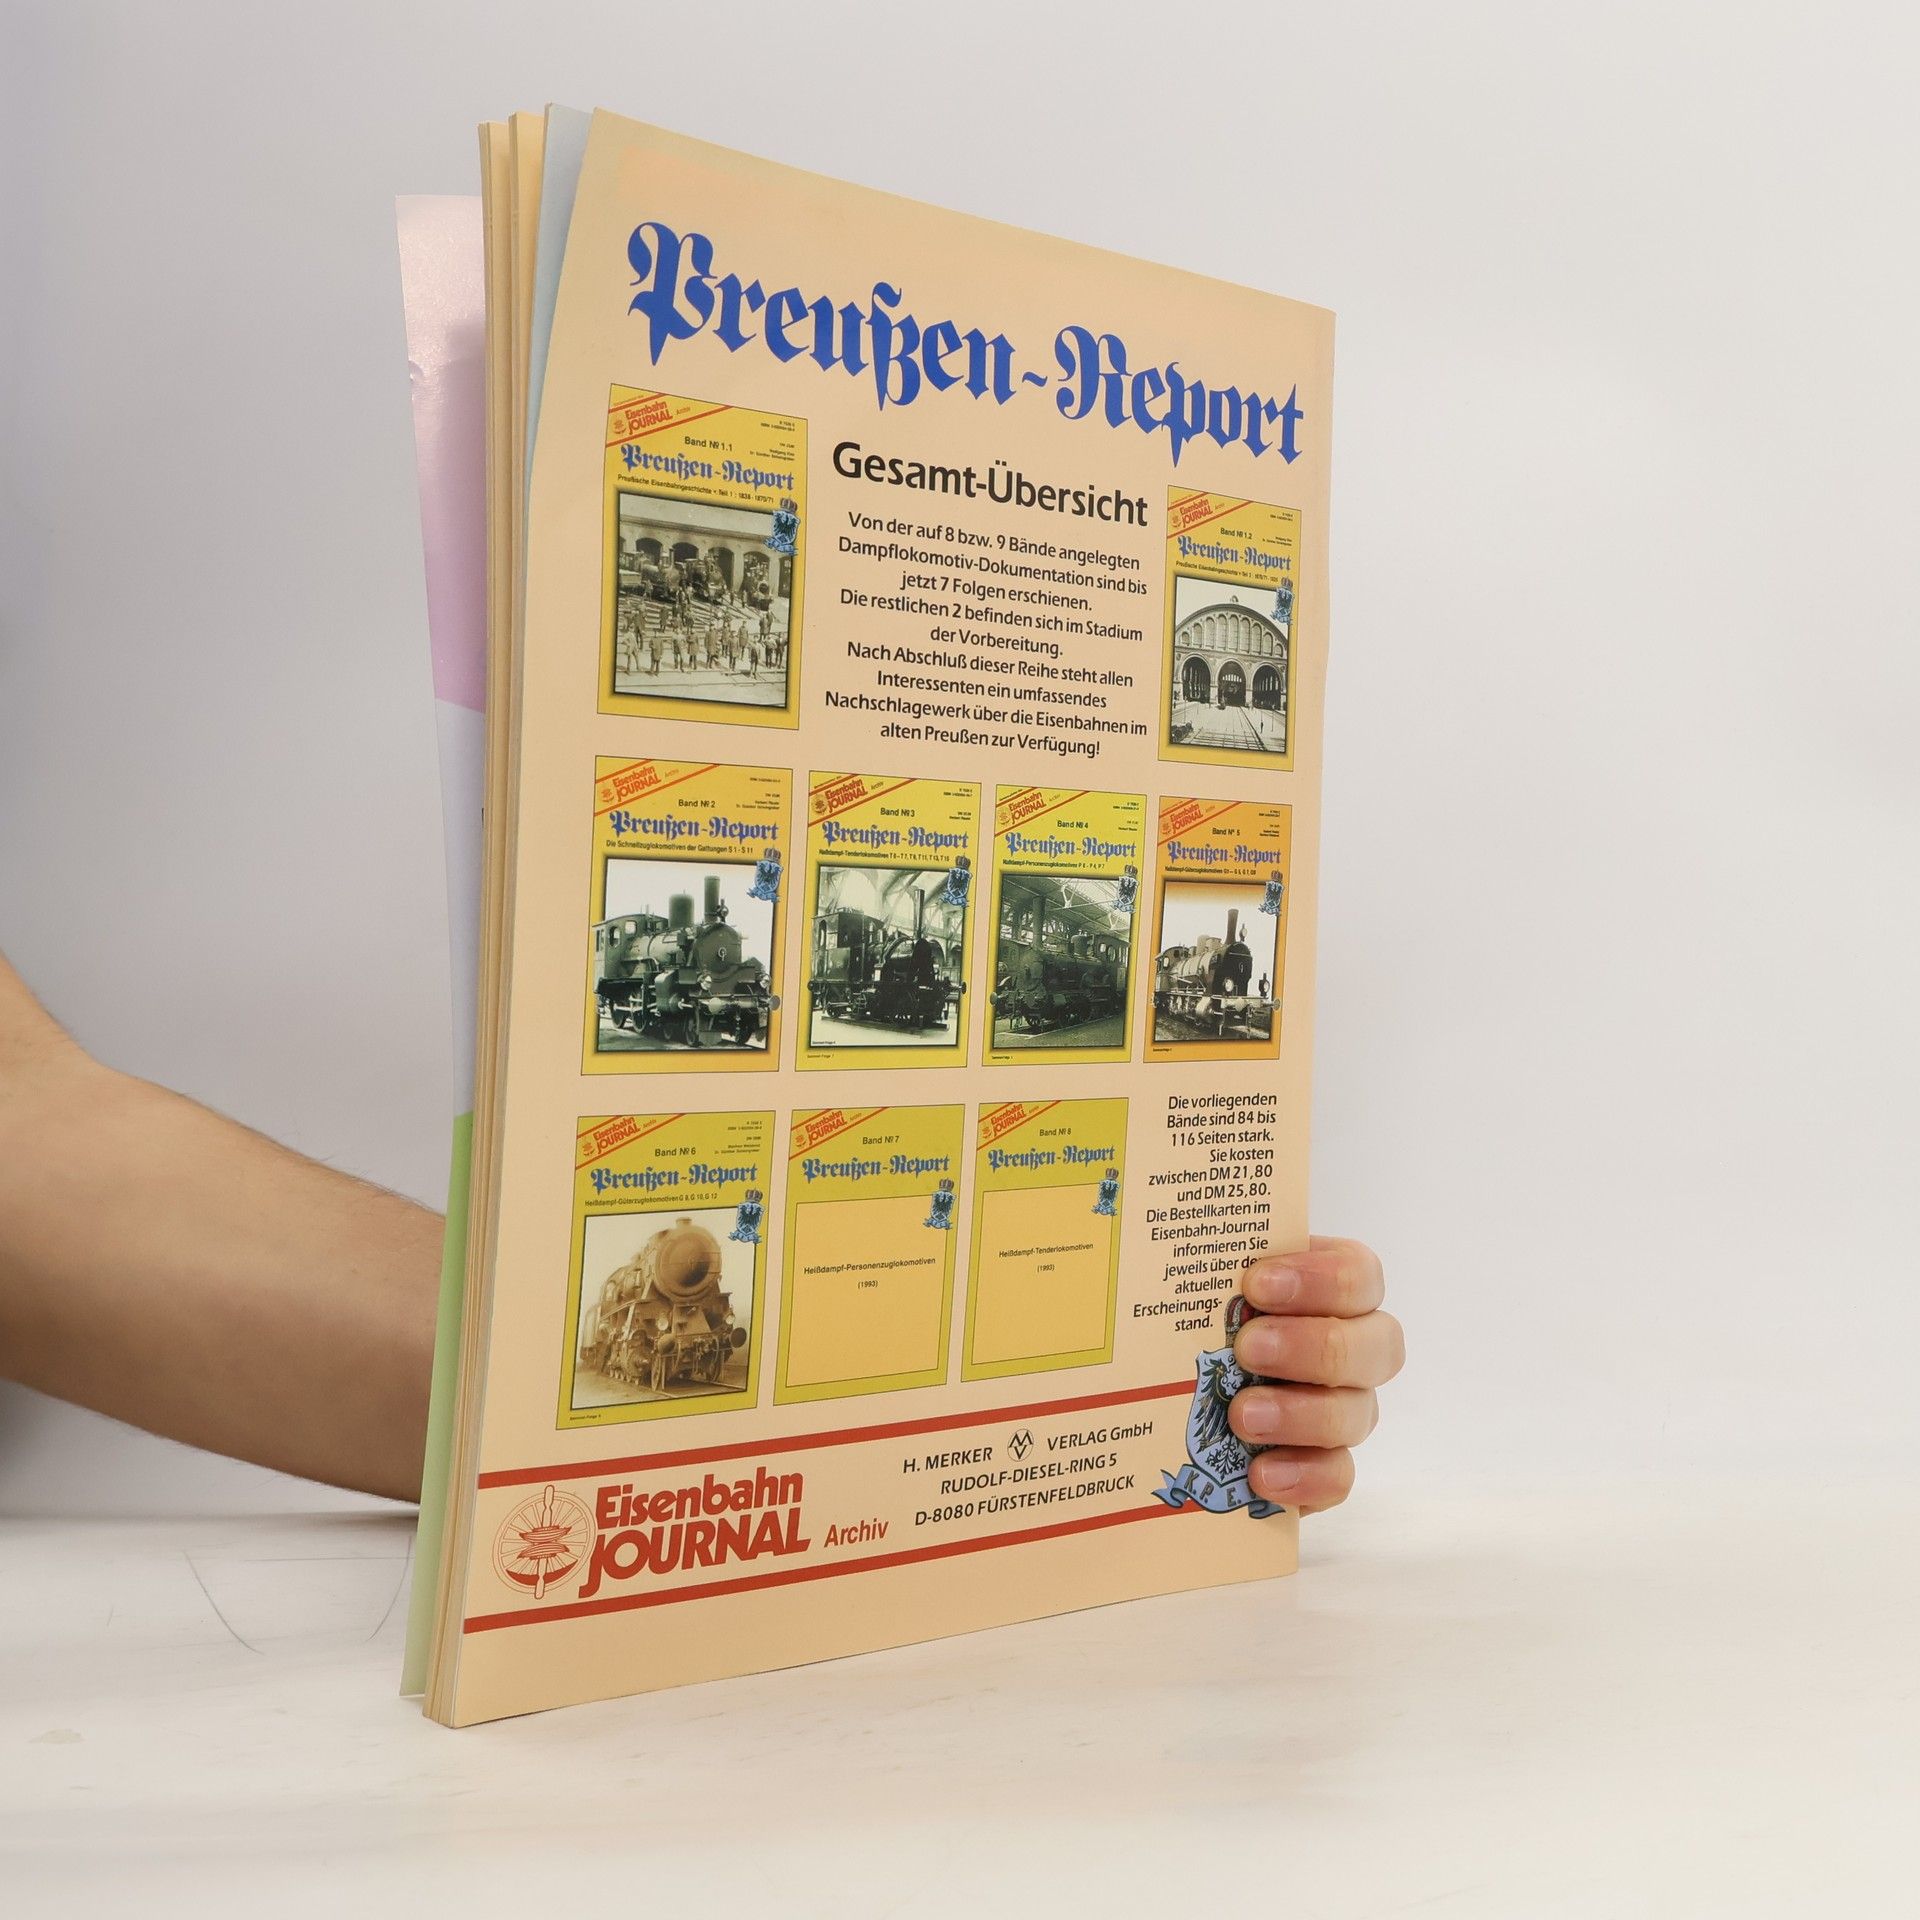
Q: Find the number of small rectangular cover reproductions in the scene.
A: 9